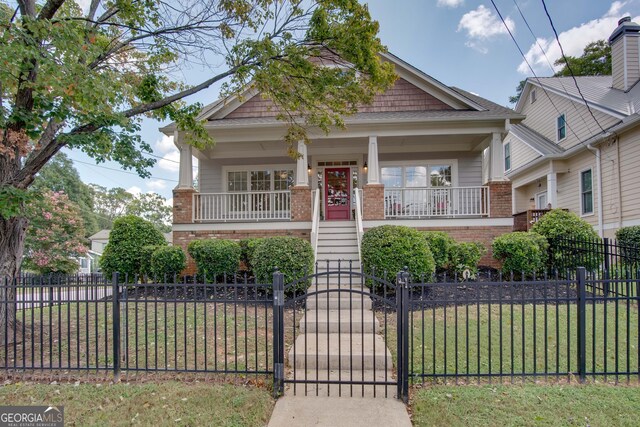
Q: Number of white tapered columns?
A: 4